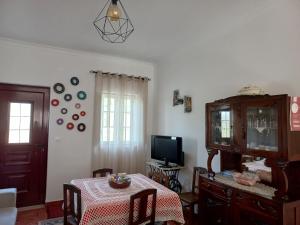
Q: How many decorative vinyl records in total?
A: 12